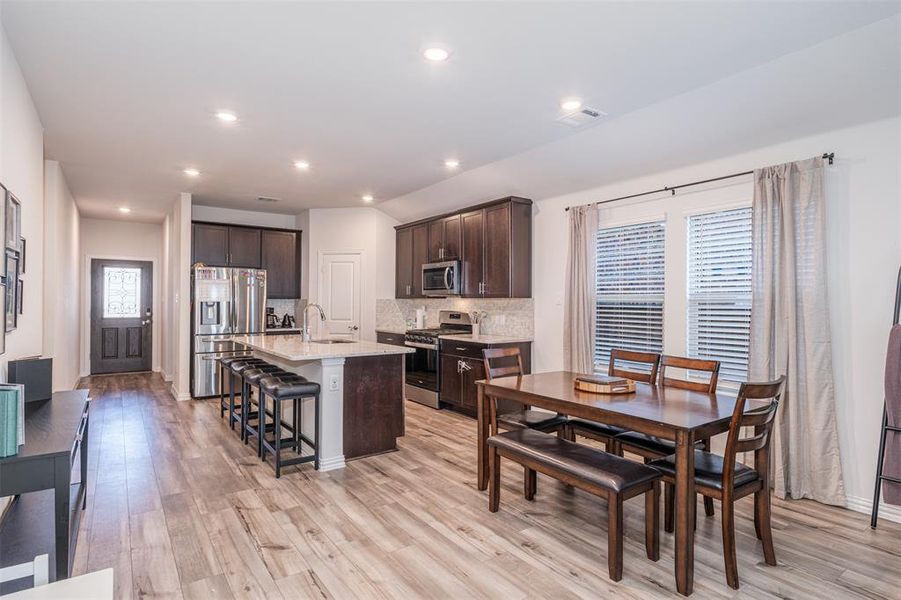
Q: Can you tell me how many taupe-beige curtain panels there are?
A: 2